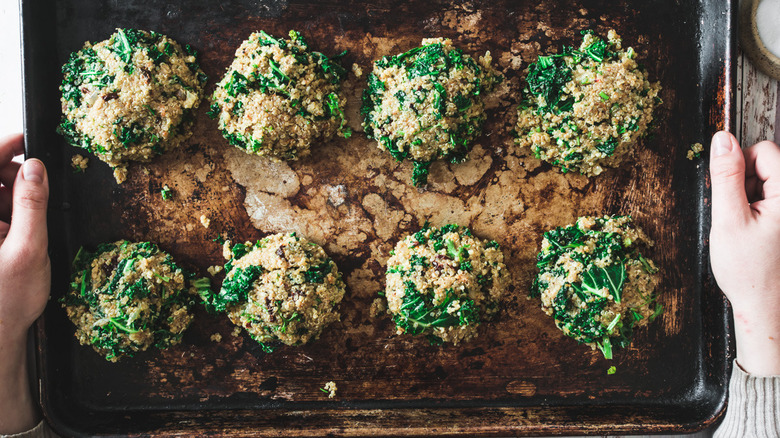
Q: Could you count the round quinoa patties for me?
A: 8